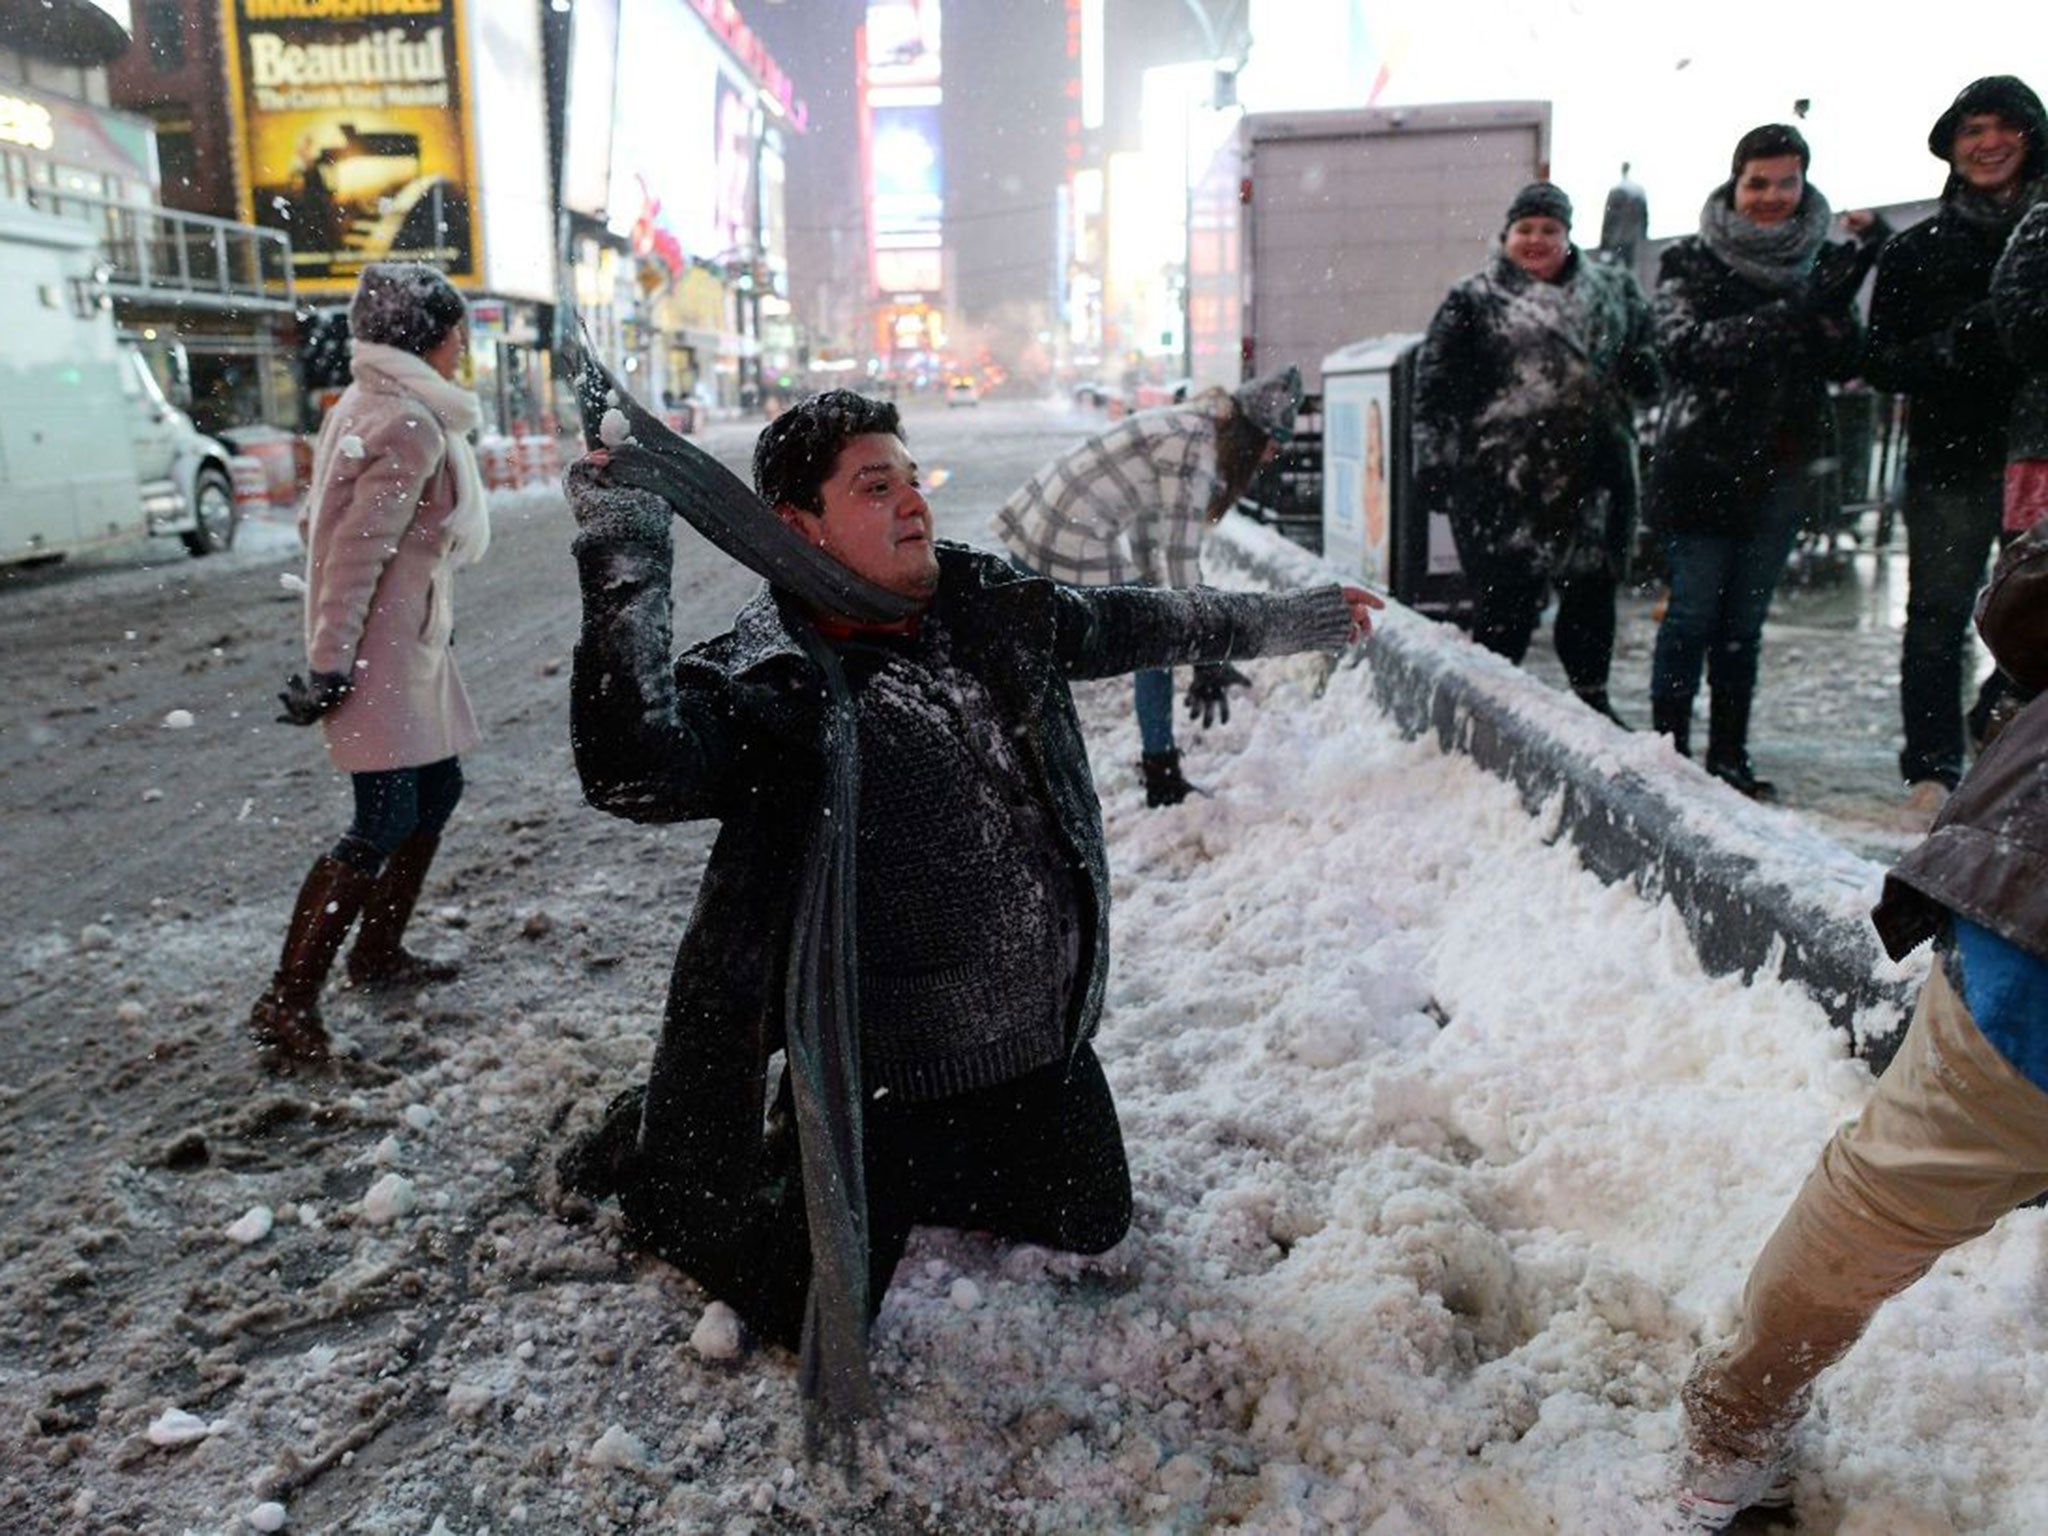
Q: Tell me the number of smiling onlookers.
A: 3